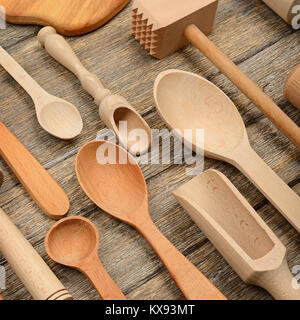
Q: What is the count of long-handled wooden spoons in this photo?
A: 4